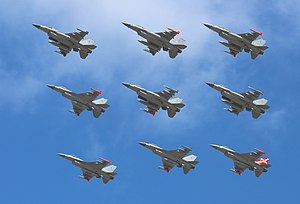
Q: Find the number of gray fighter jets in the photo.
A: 9